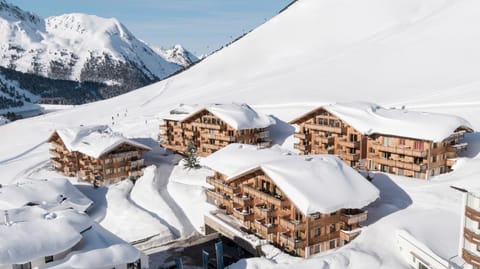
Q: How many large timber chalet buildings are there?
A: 4